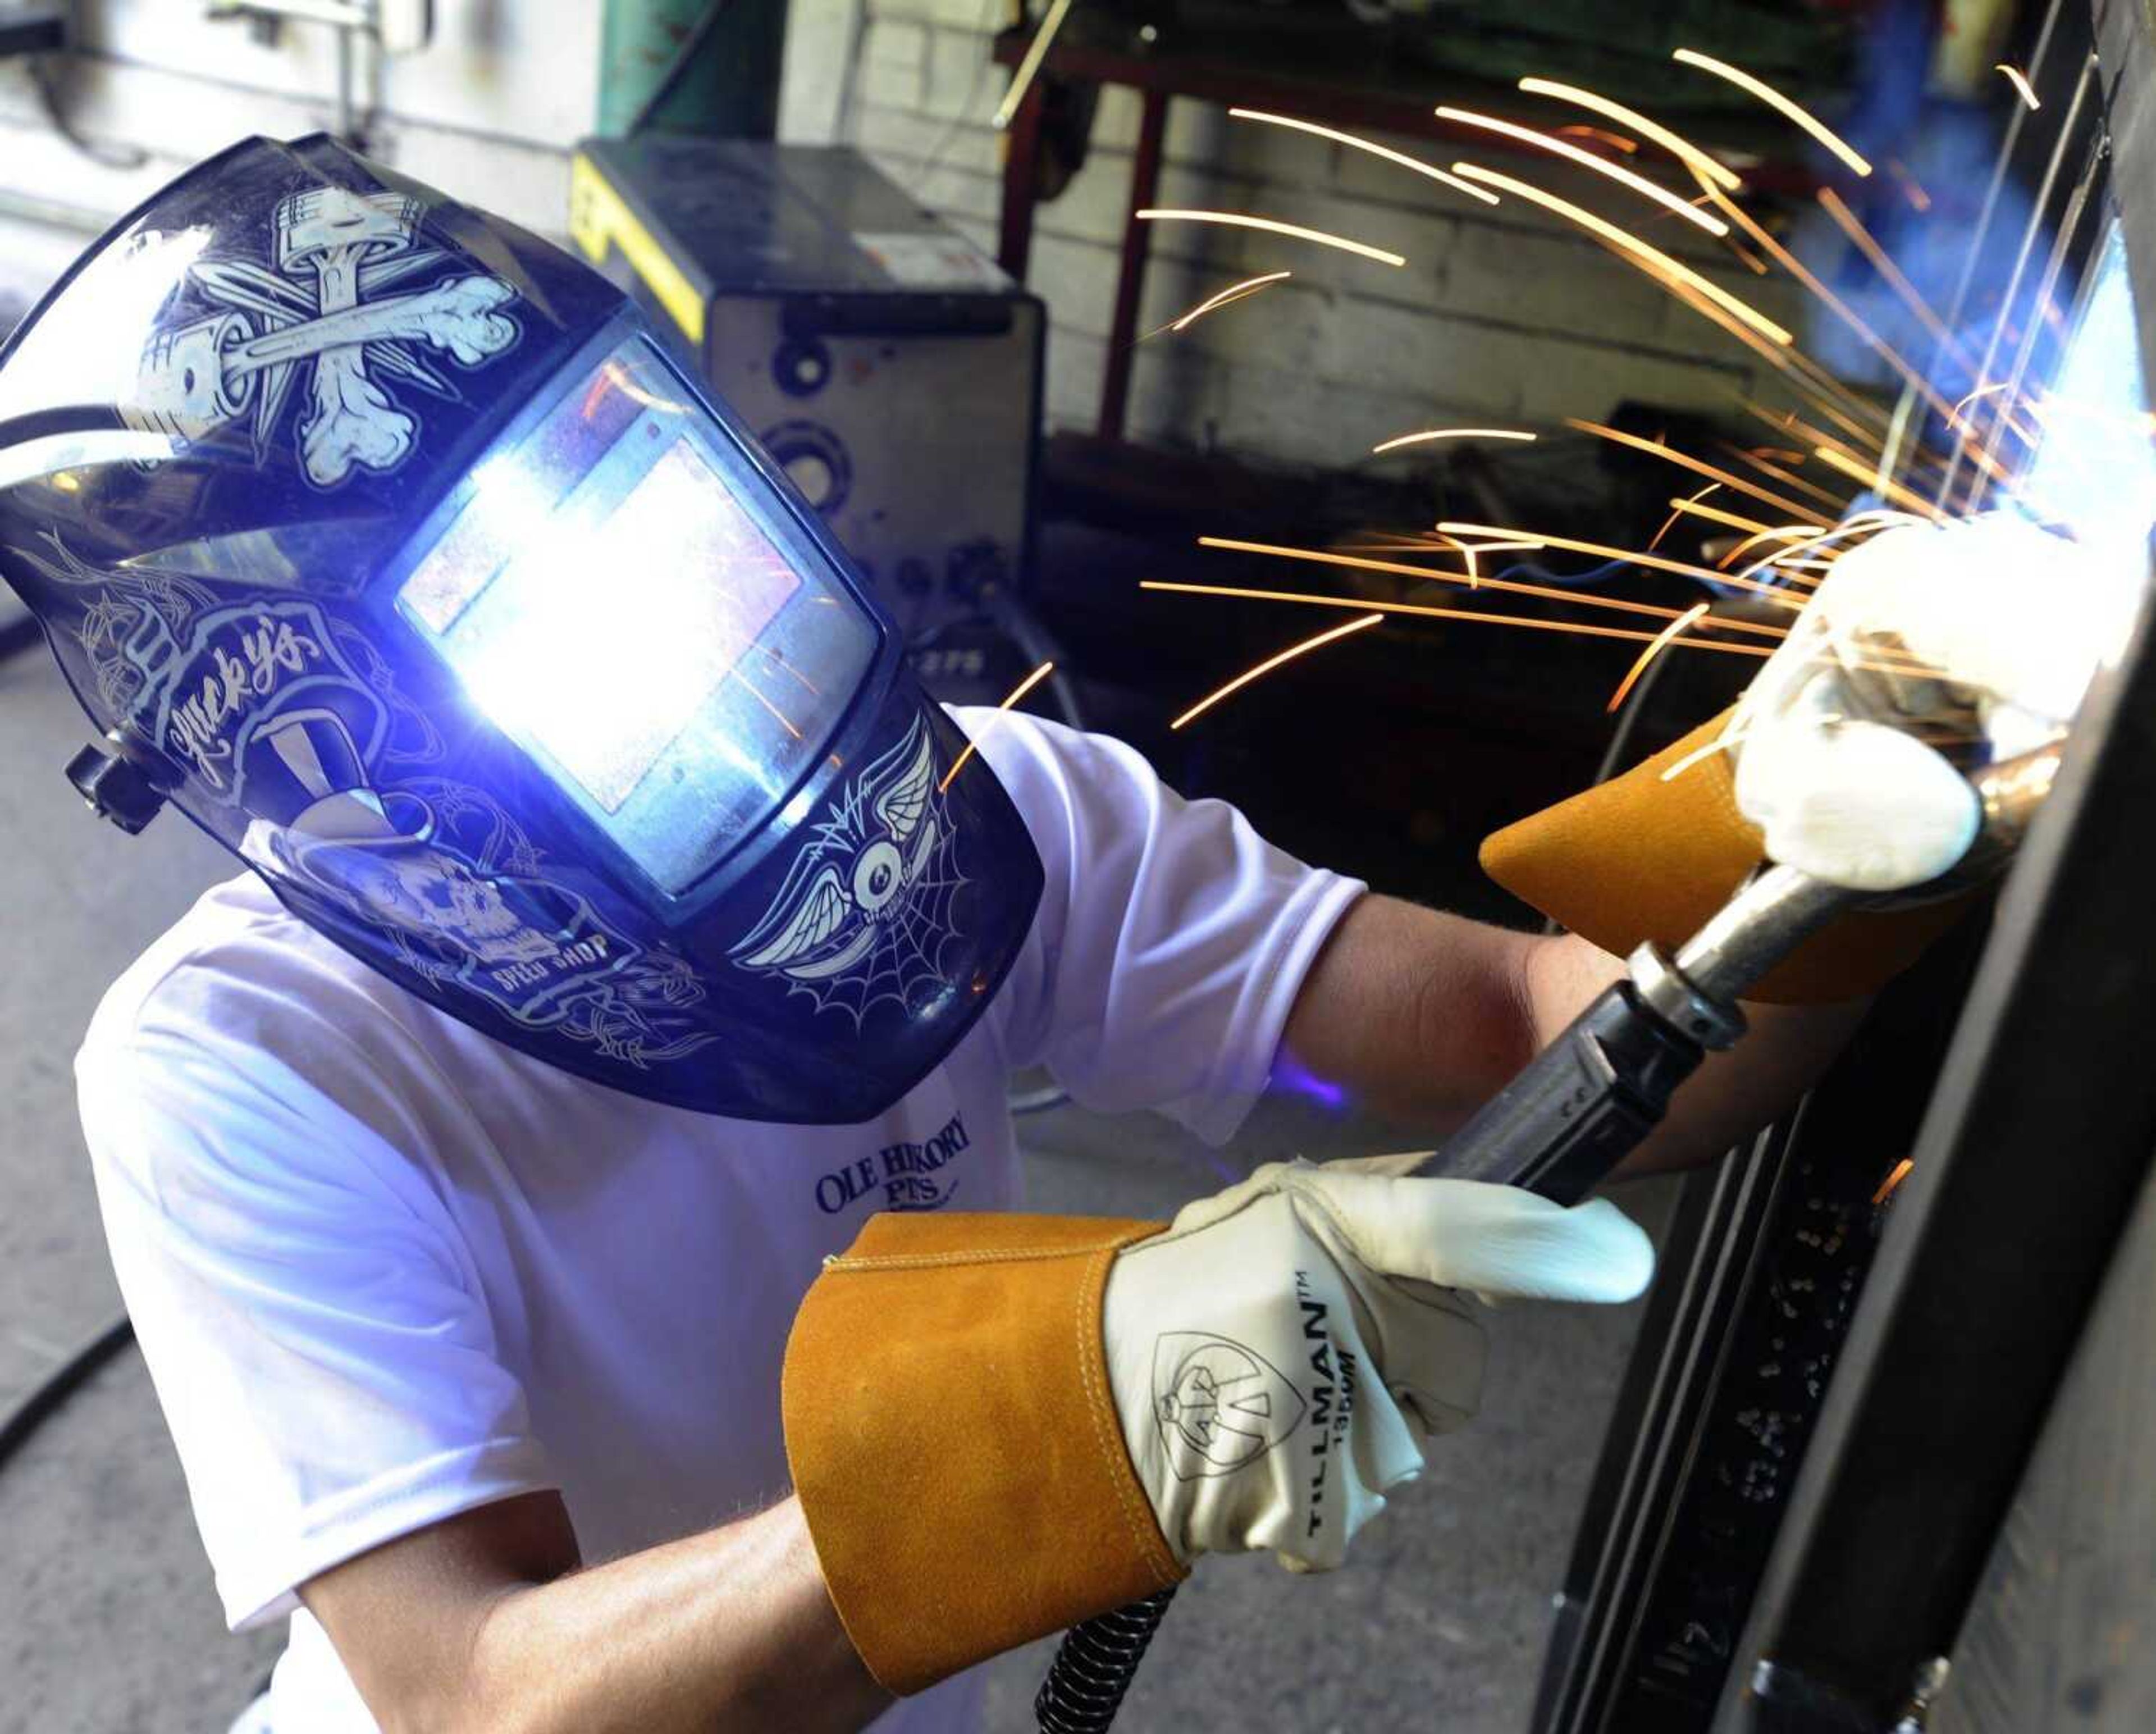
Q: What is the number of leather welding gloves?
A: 2